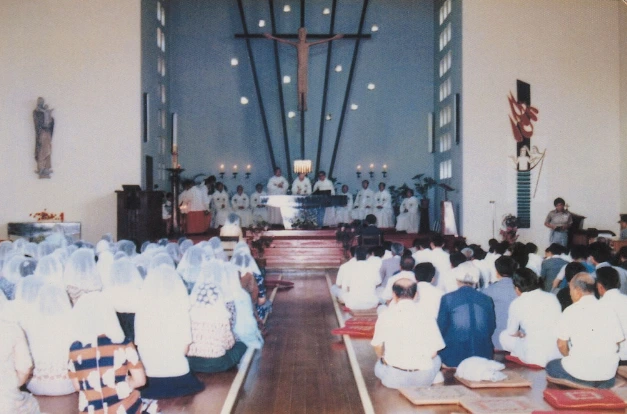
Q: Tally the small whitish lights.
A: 12